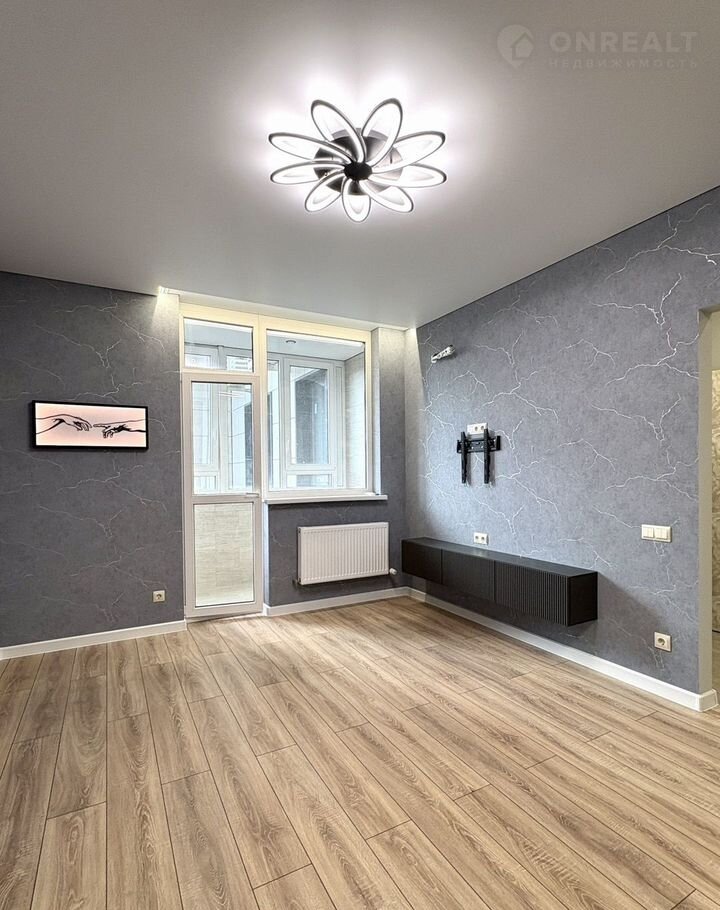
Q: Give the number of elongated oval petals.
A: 9